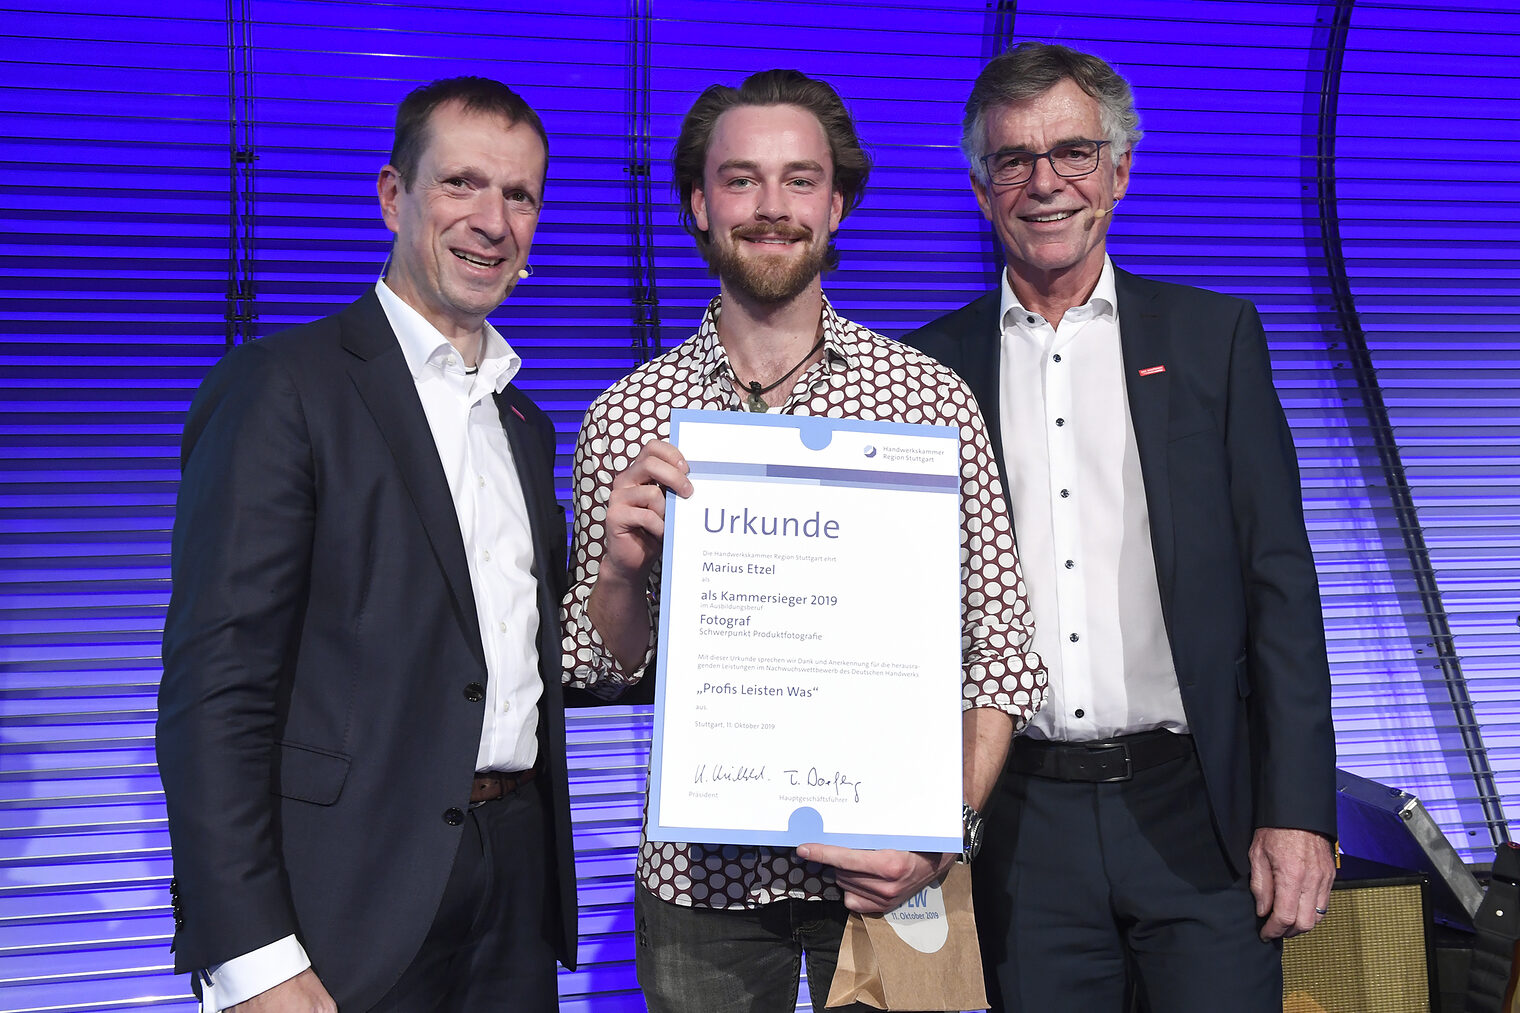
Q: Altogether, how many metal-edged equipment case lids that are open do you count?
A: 1